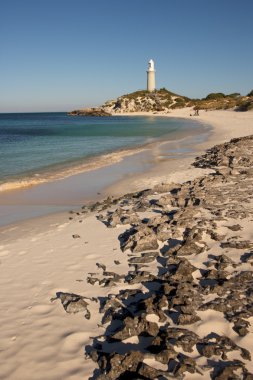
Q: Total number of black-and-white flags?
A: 0